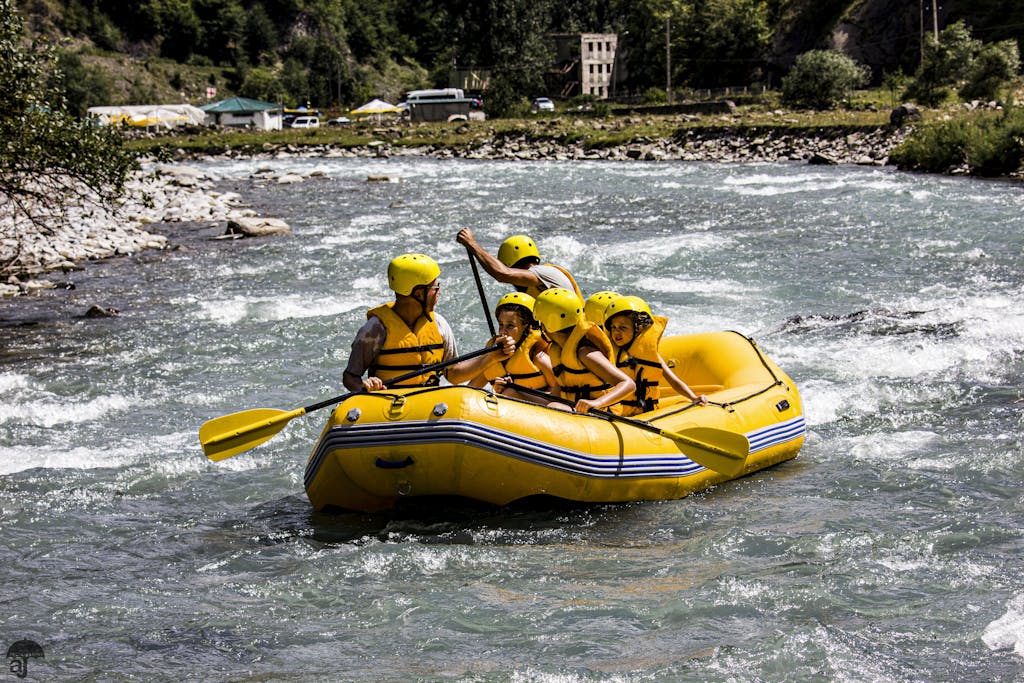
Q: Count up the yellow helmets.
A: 6